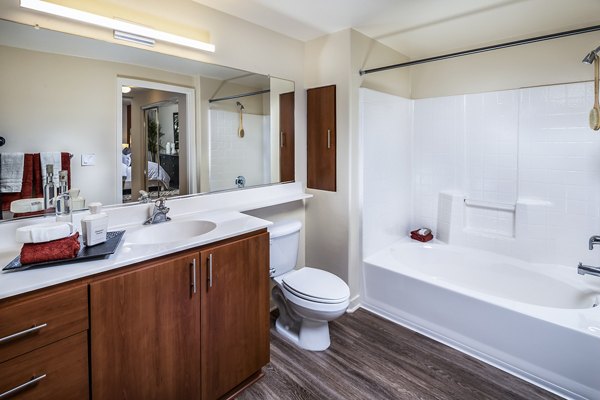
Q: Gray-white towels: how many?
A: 2